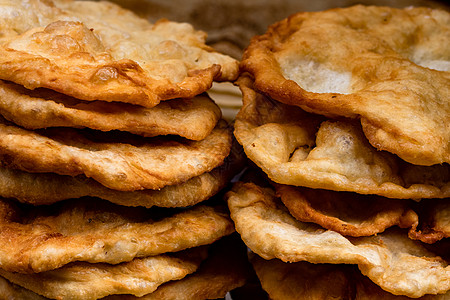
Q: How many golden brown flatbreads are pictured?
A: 12